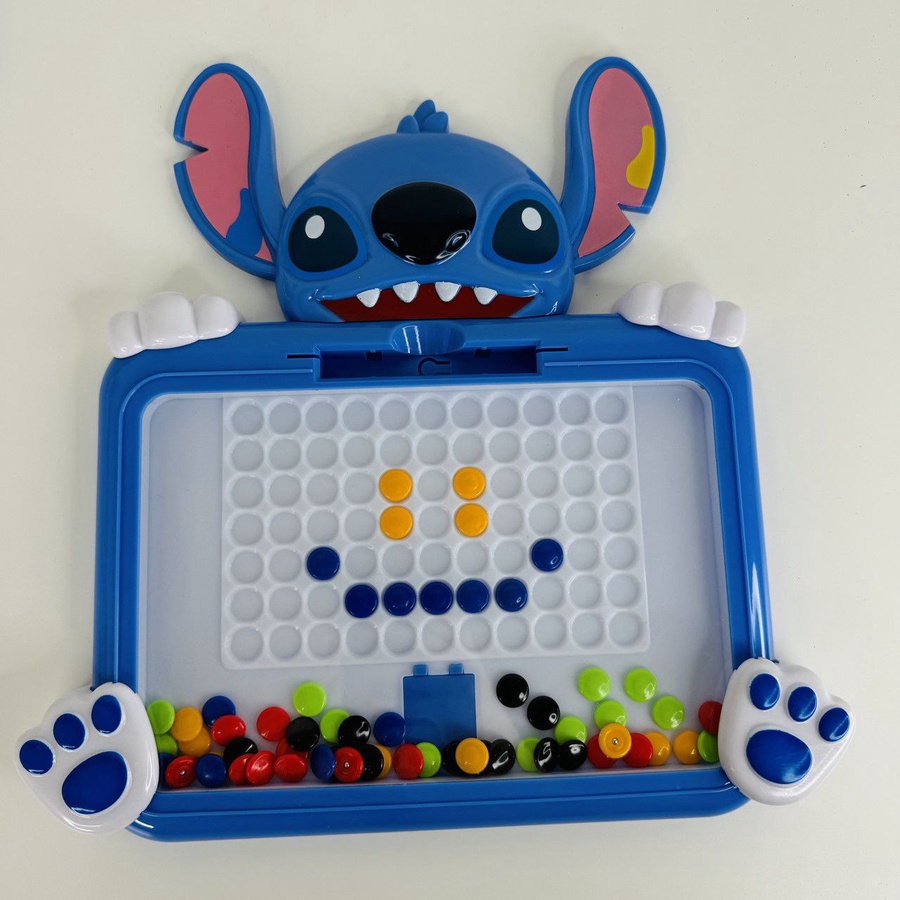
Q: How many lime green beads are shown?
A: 12